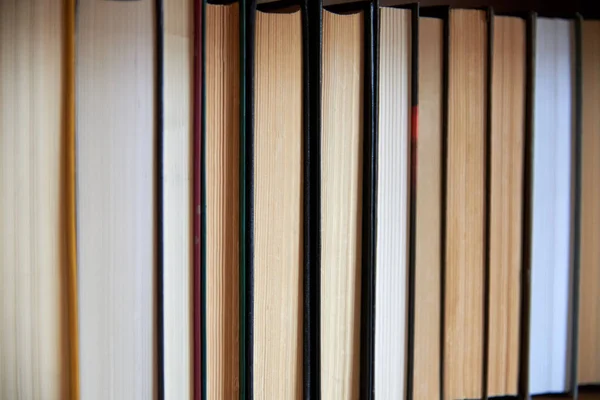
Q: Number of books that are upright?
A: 12